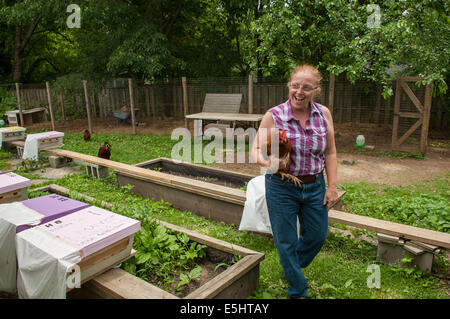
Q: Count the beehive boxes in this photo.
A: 5